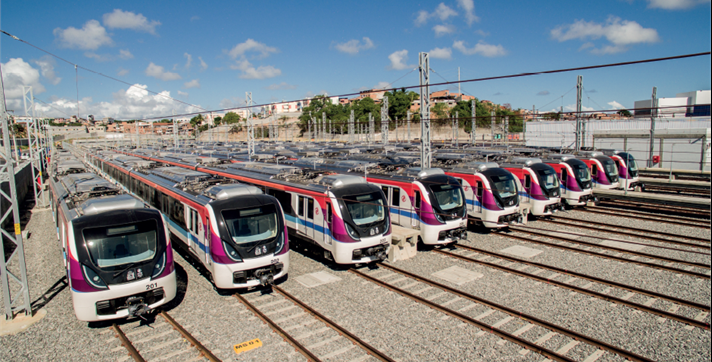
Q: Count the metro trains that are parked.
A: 9